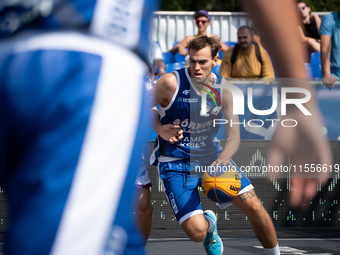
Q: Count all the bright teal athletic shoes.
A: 1